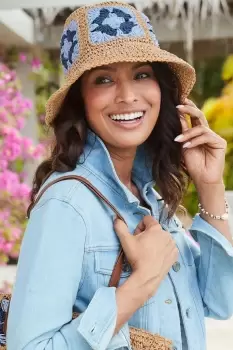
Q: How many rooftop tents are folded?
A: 0